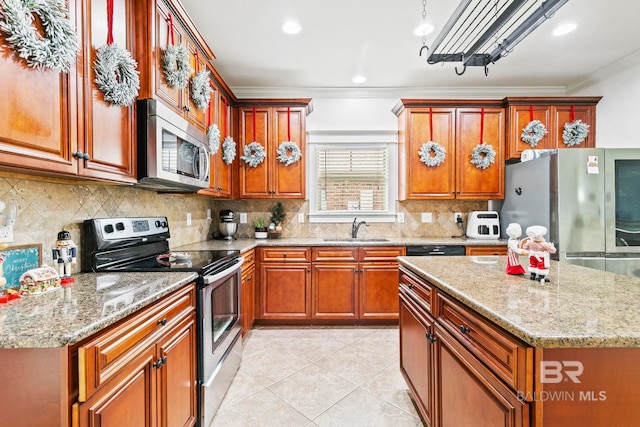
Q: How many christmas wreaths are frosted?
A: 12